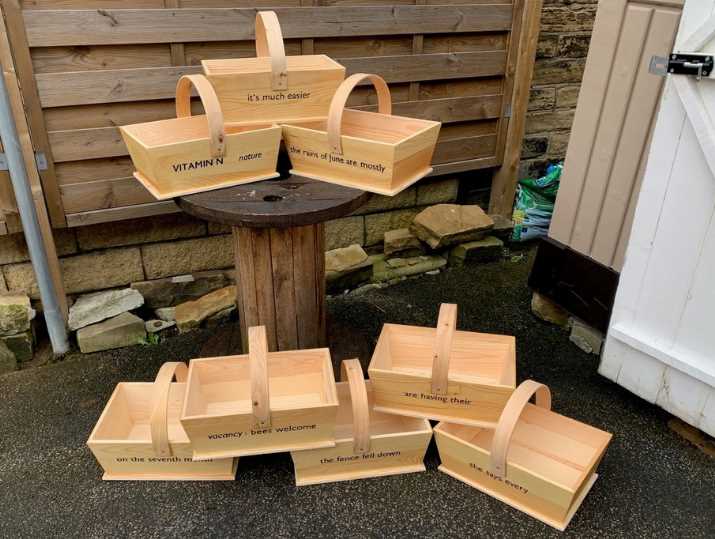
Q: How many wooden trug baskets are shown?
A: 8